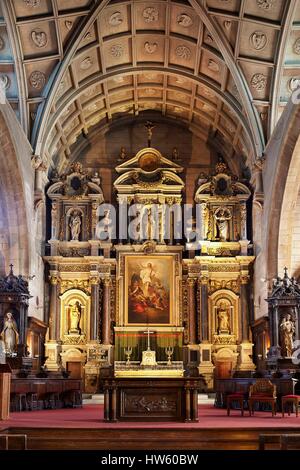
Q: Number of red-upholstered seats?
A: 3